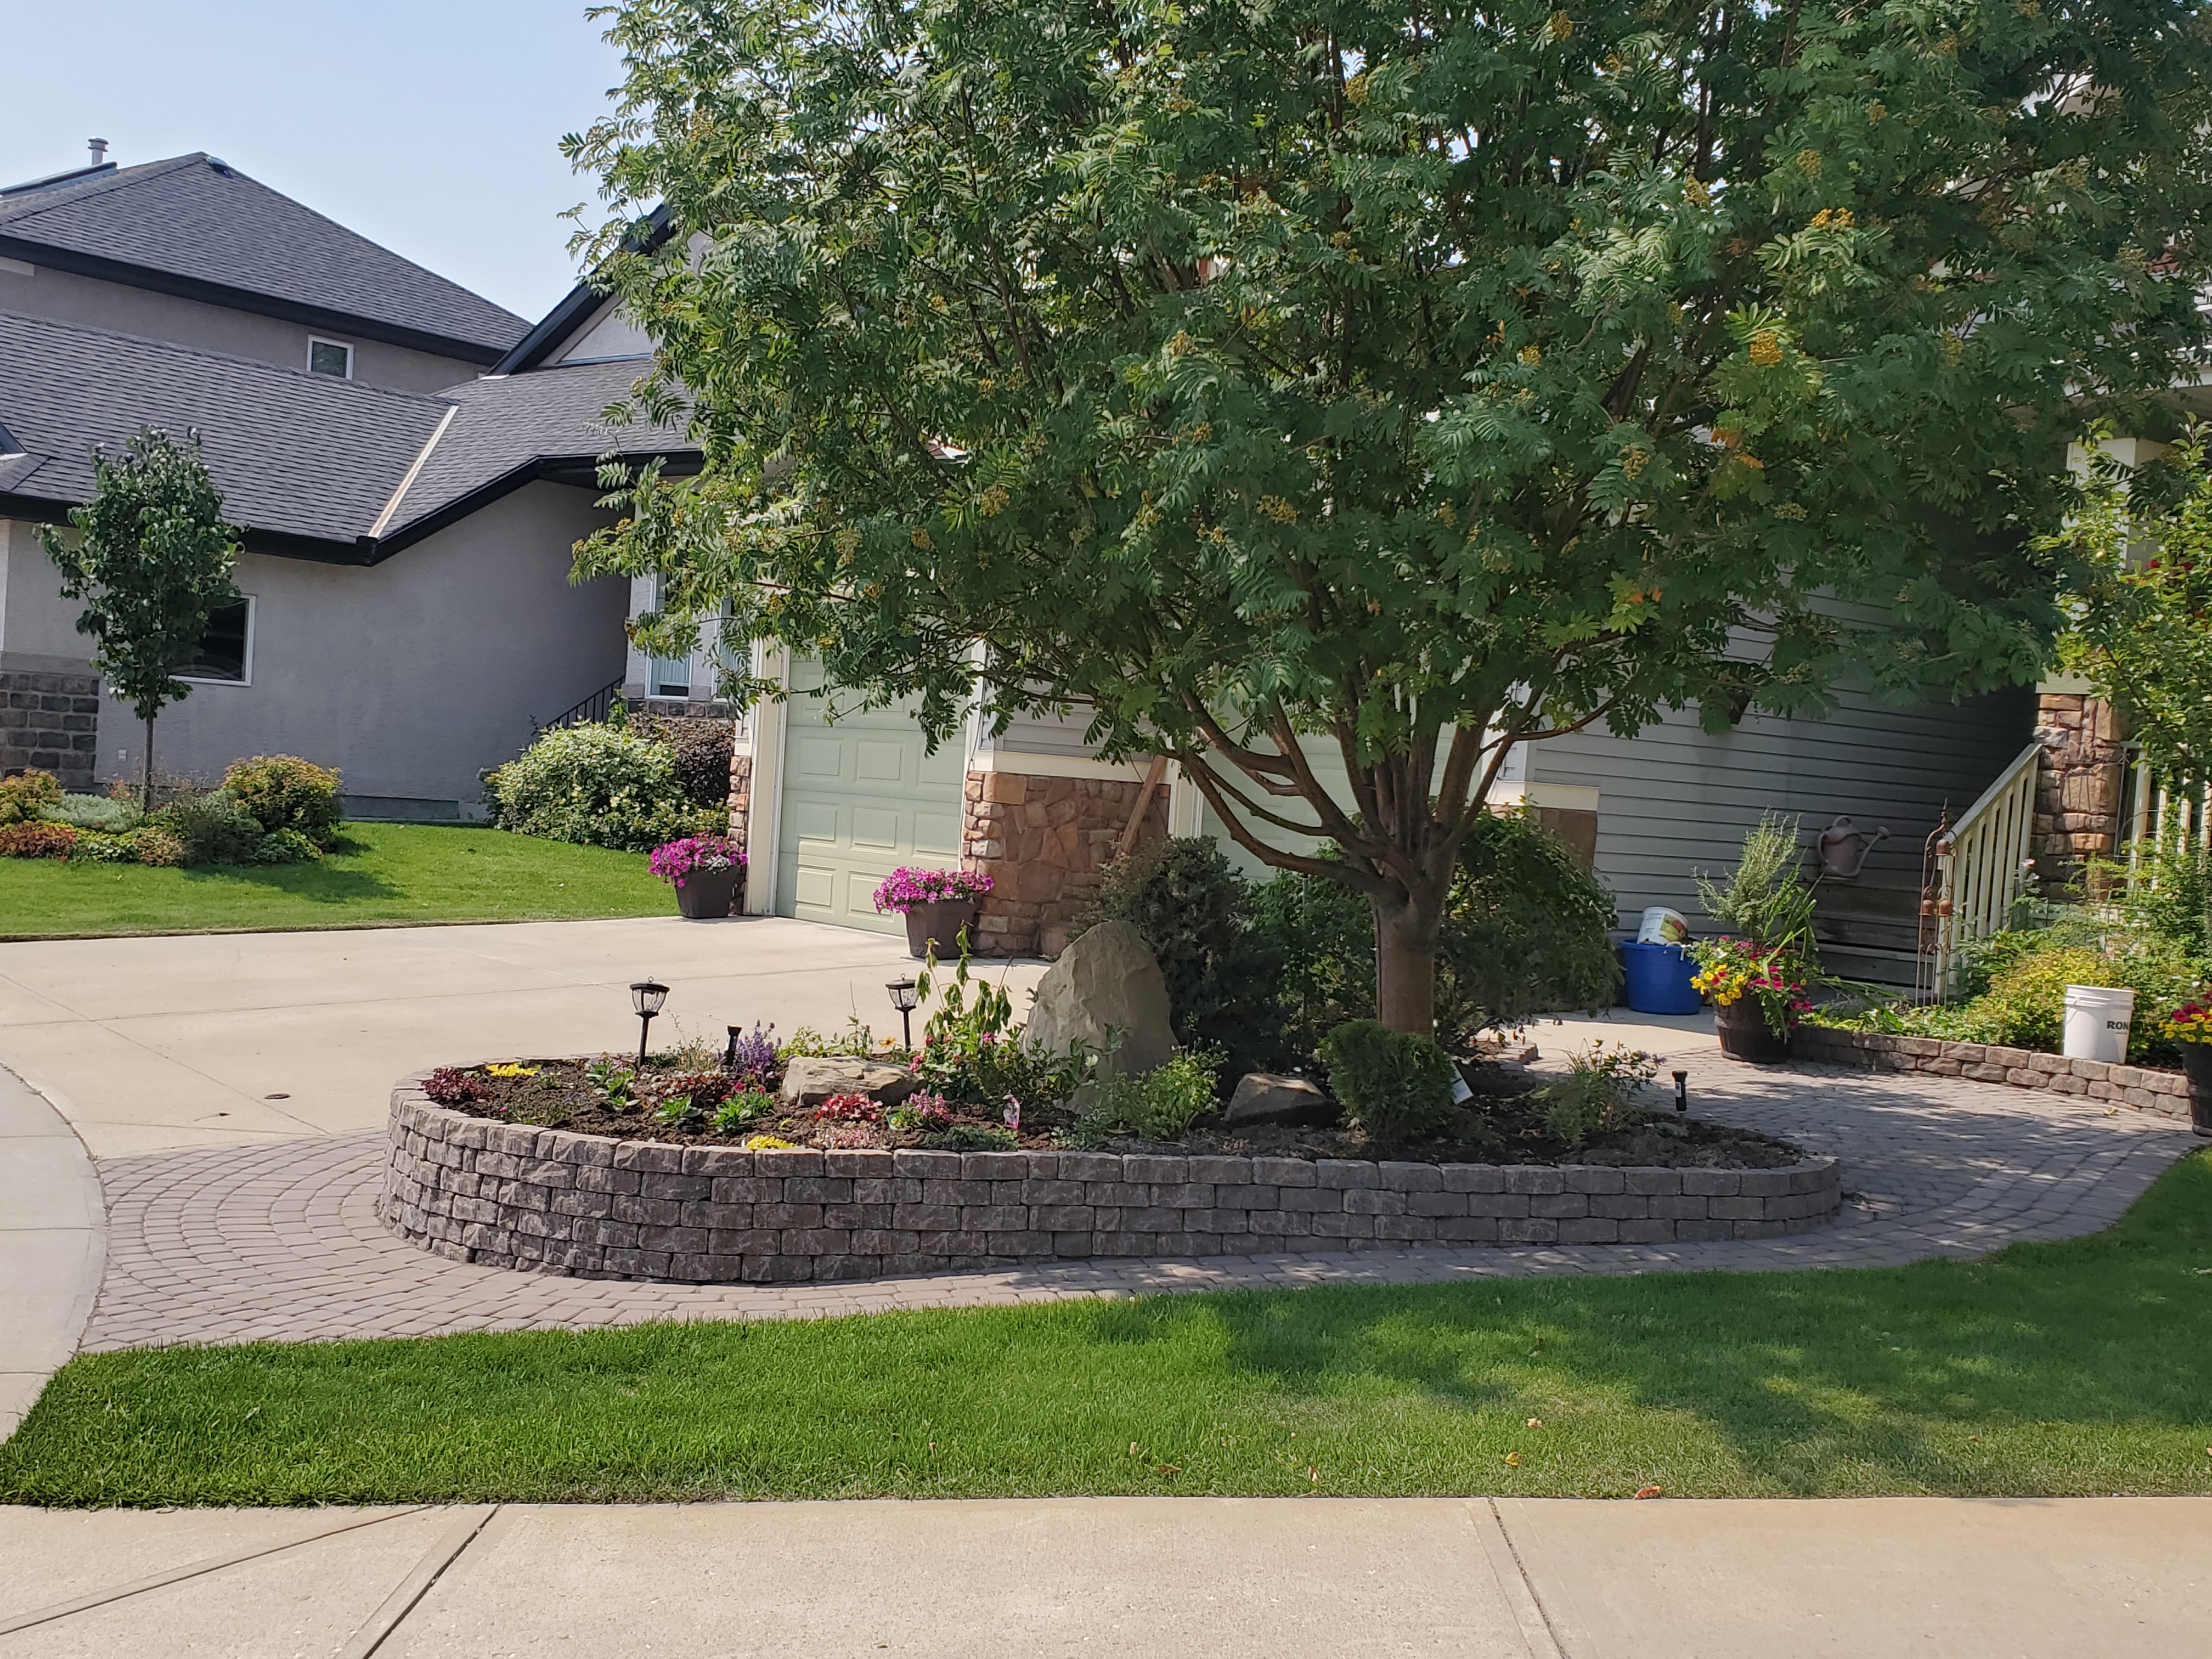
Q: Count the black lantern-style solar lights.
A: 2